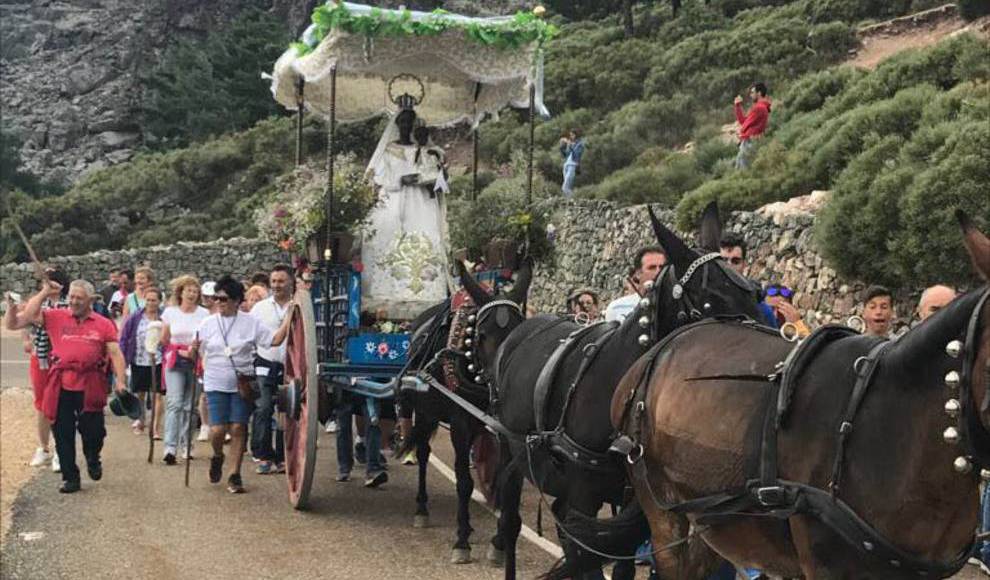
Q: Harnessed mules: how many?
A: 3